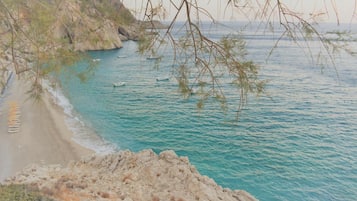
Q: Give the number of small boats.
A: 5